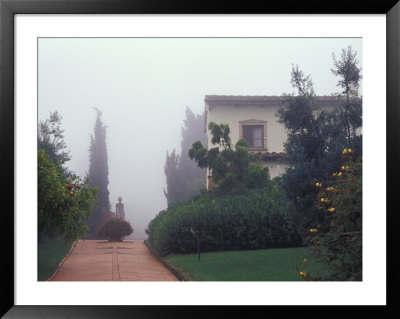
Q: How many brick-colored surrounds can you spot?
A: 1